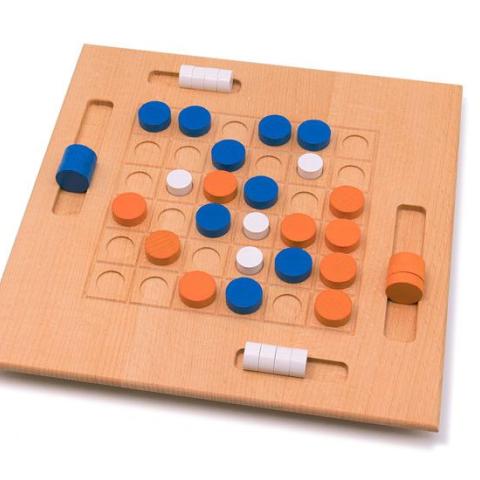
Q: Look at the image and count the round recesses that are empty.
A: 14